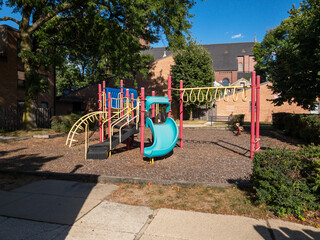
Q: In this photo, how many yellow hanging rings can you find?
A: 8